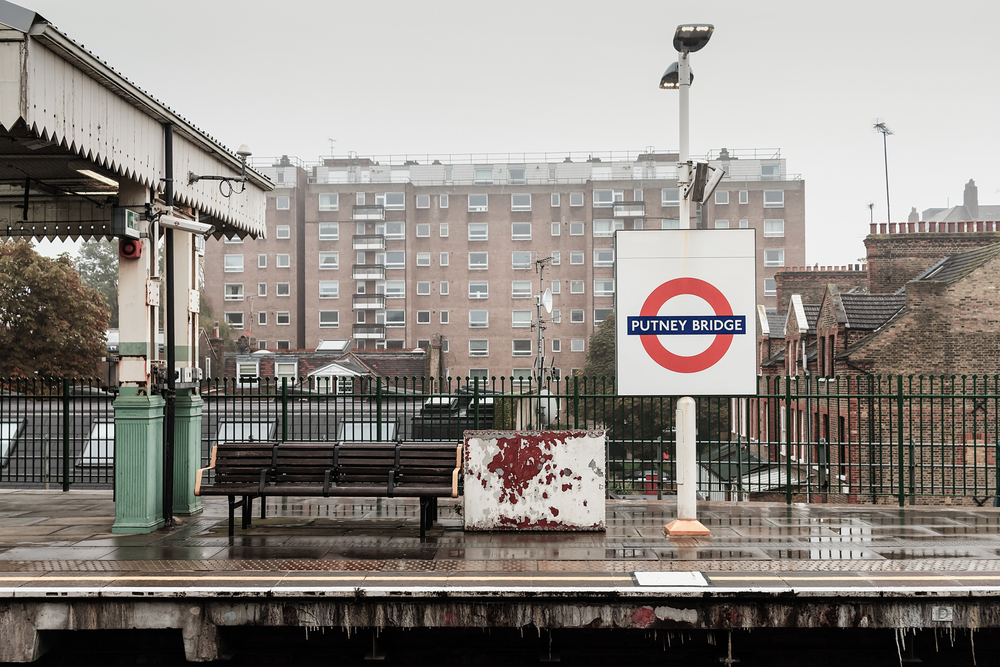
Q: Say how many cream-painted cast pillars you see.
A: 2